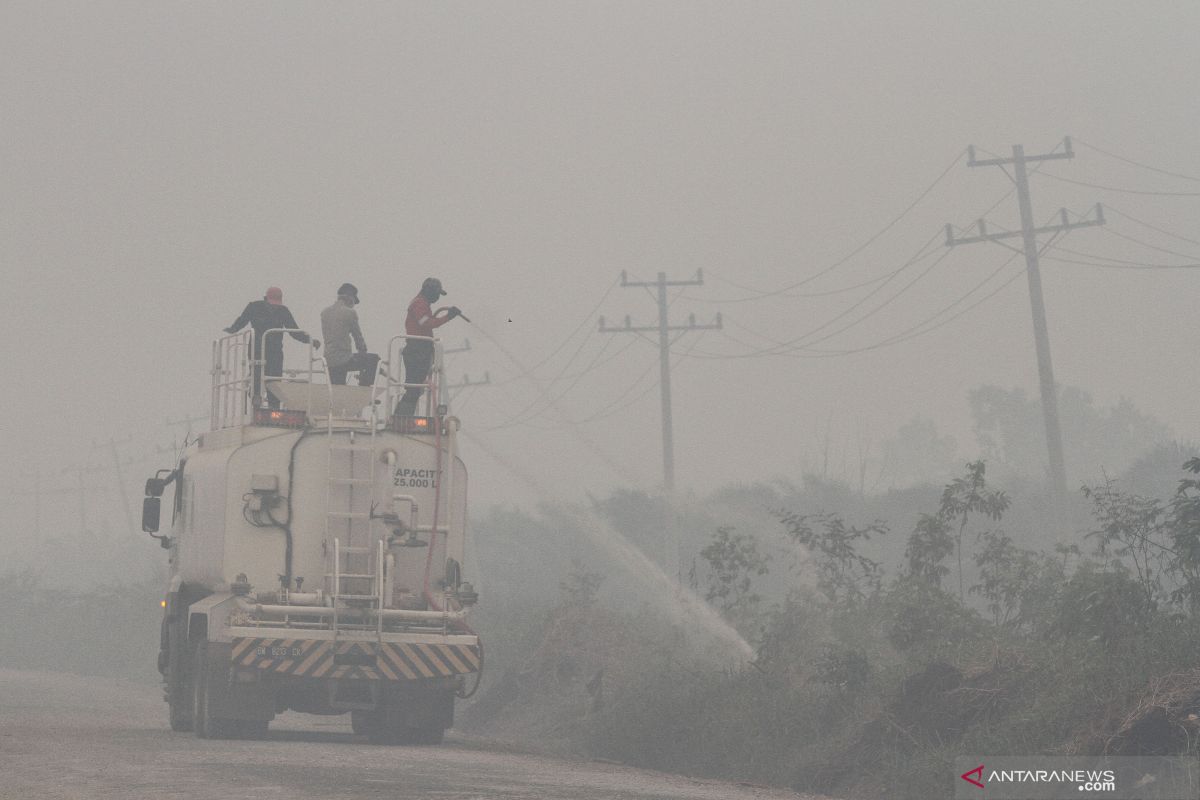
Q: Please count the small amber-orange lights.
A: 3